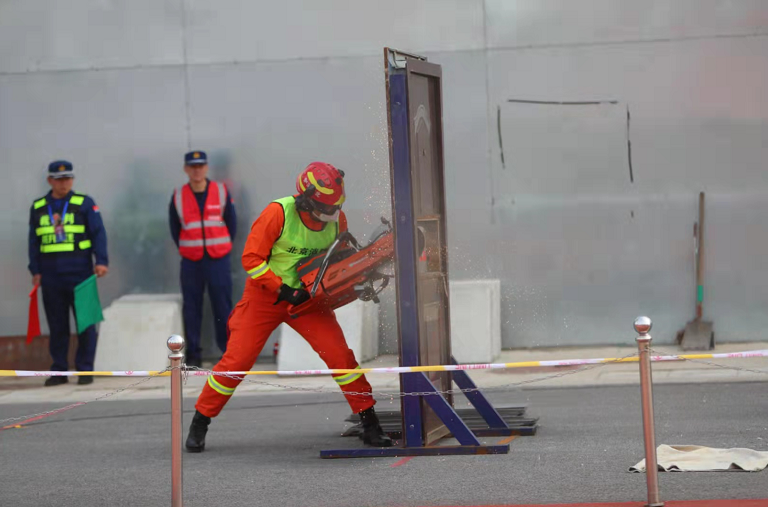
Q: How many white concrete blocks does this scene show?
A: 3